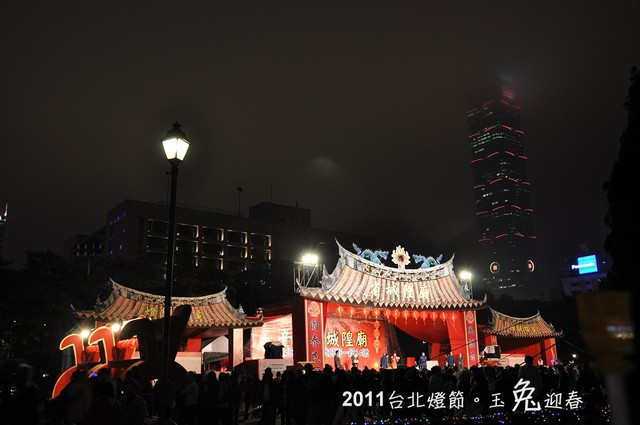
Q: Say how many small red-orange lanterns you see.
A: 15